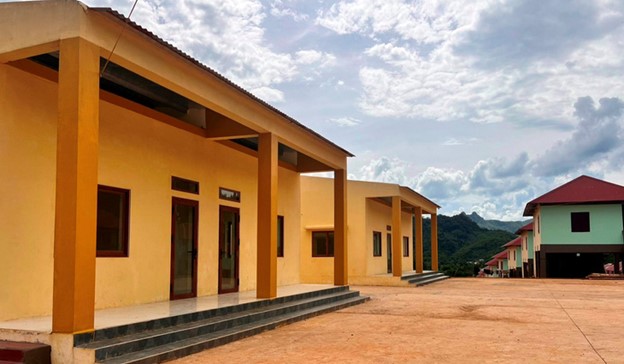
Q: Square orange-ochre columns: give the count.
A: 6